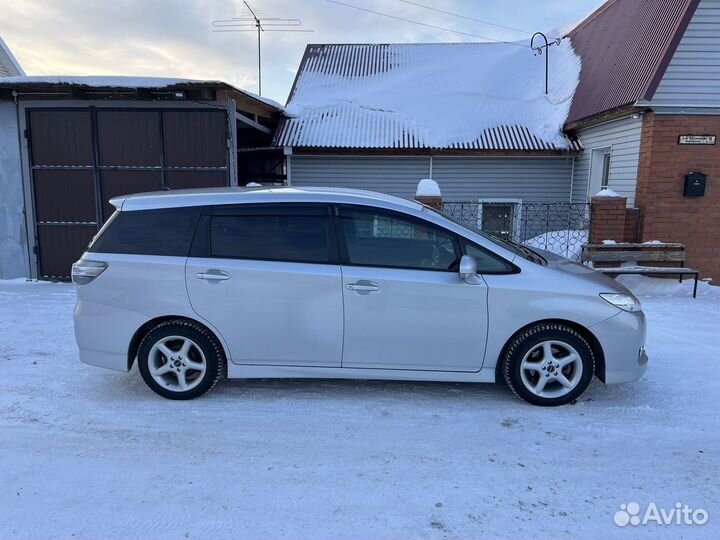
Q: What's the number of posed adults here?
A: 0